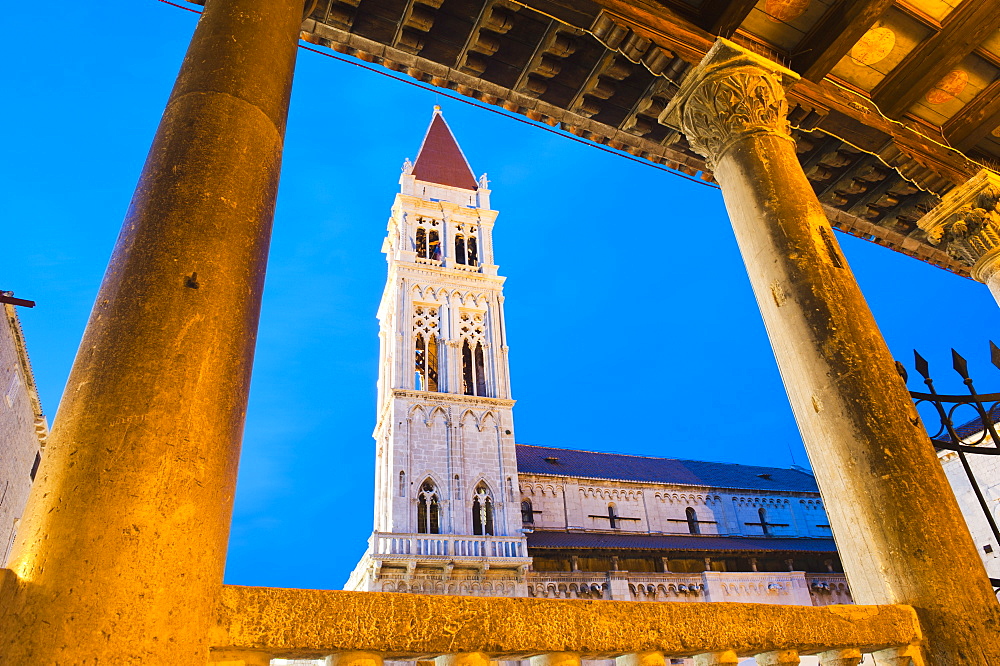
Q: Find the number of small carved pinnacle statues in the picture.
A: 2